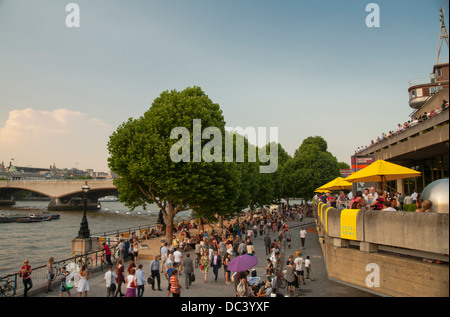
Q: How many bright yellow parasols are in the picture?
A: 3